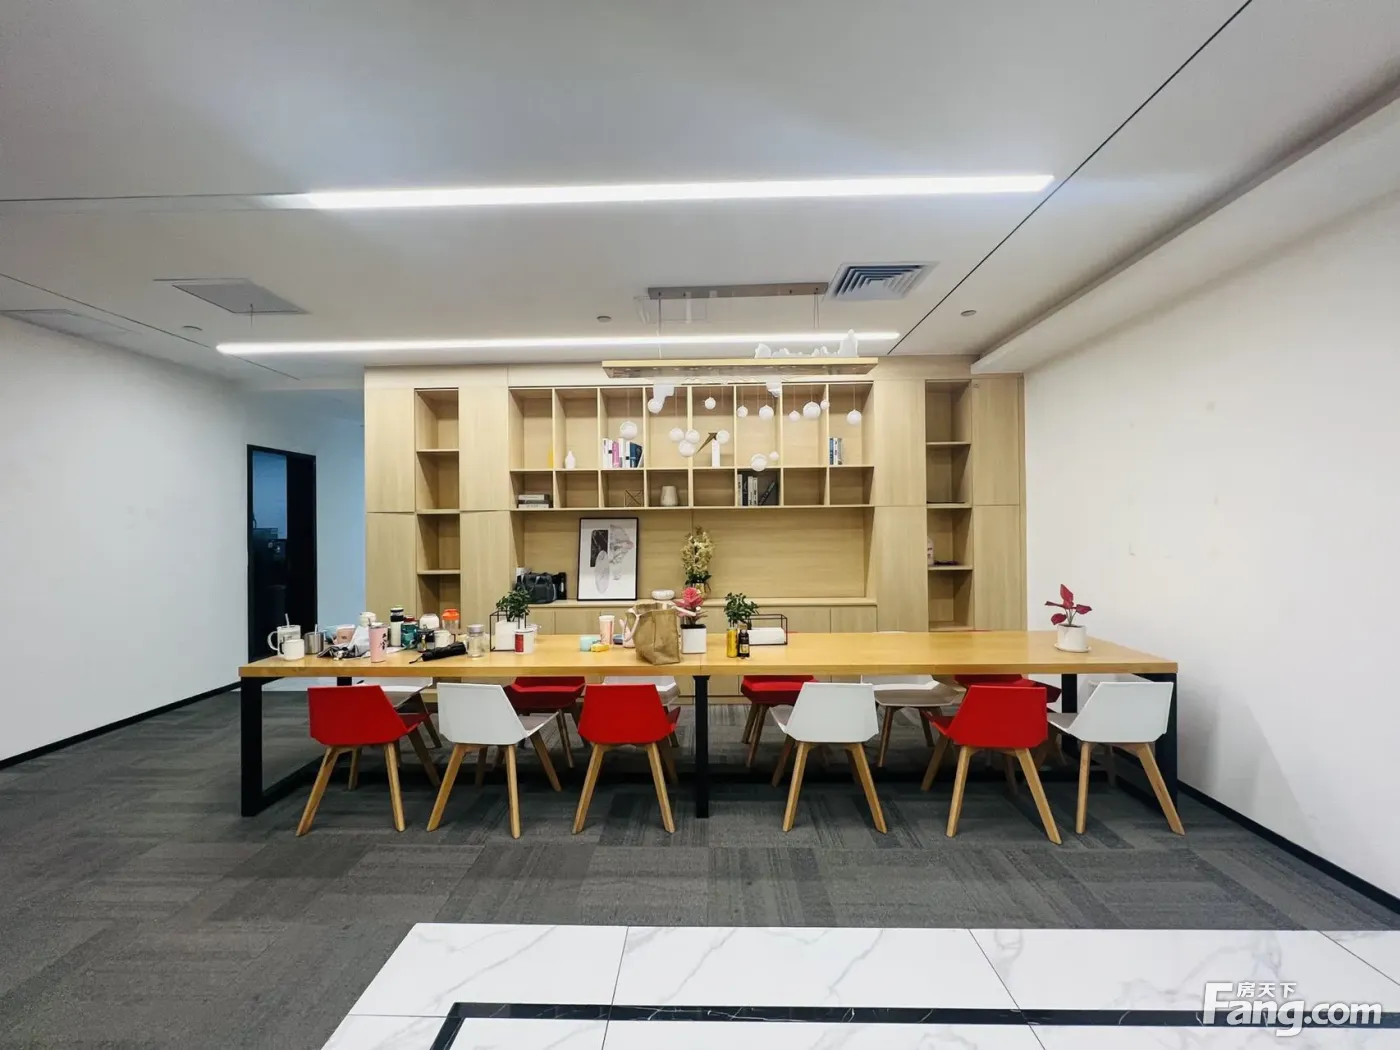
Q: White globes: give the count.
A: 15